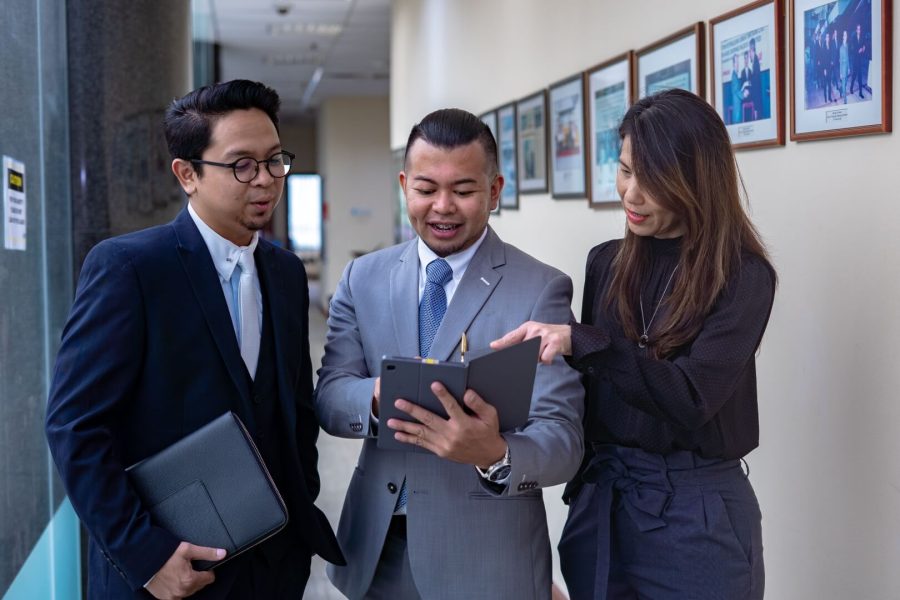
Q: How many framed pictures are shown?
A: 8